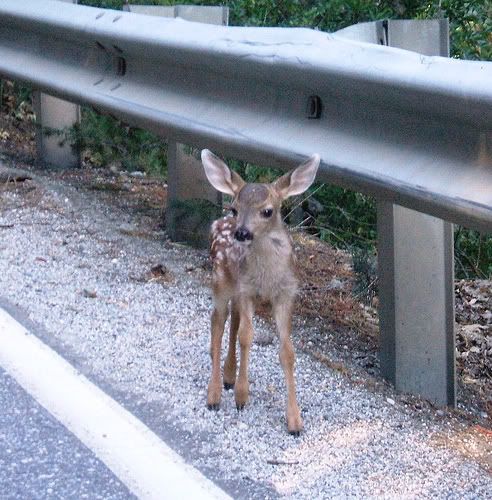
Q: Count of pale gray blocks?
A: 3